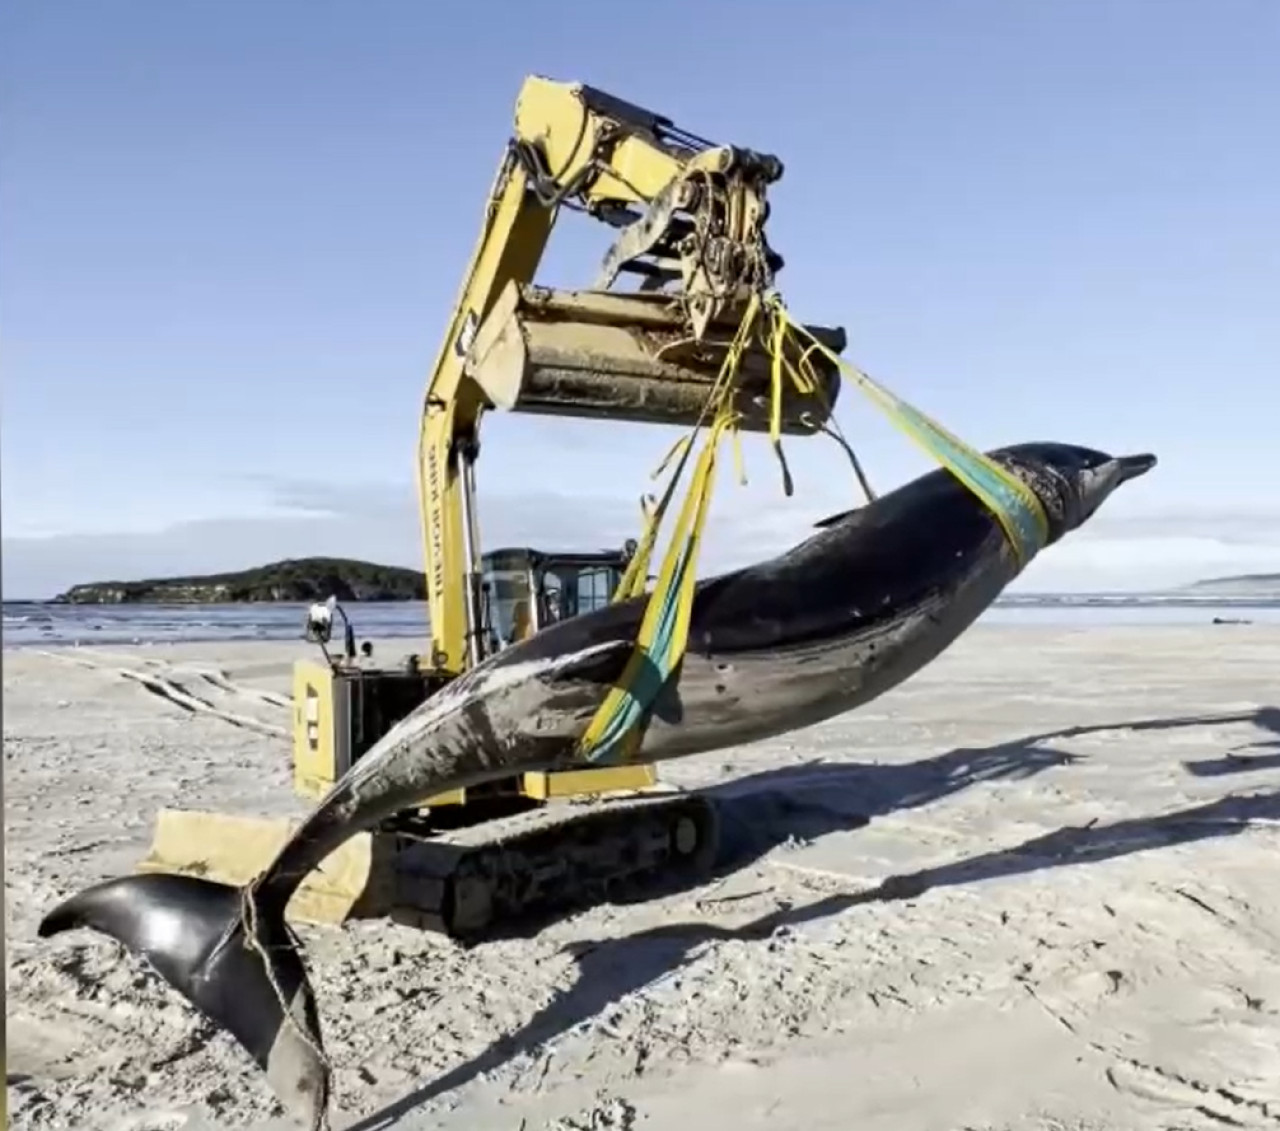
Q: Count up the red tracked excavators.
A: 0